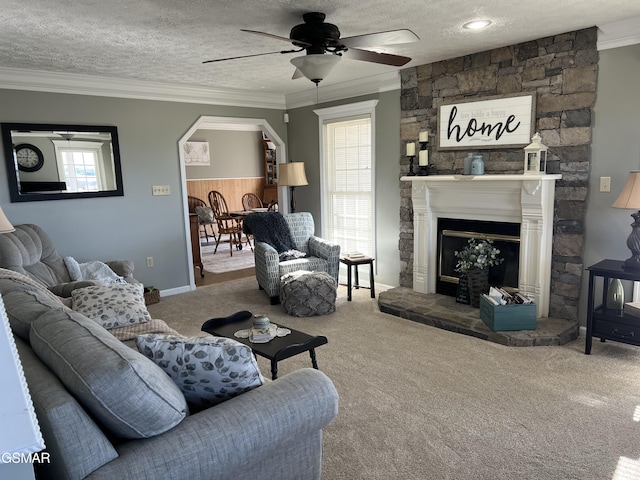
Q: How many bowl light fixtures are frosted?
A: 1